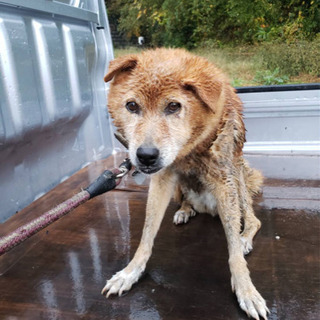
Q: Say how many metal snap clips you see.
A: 1